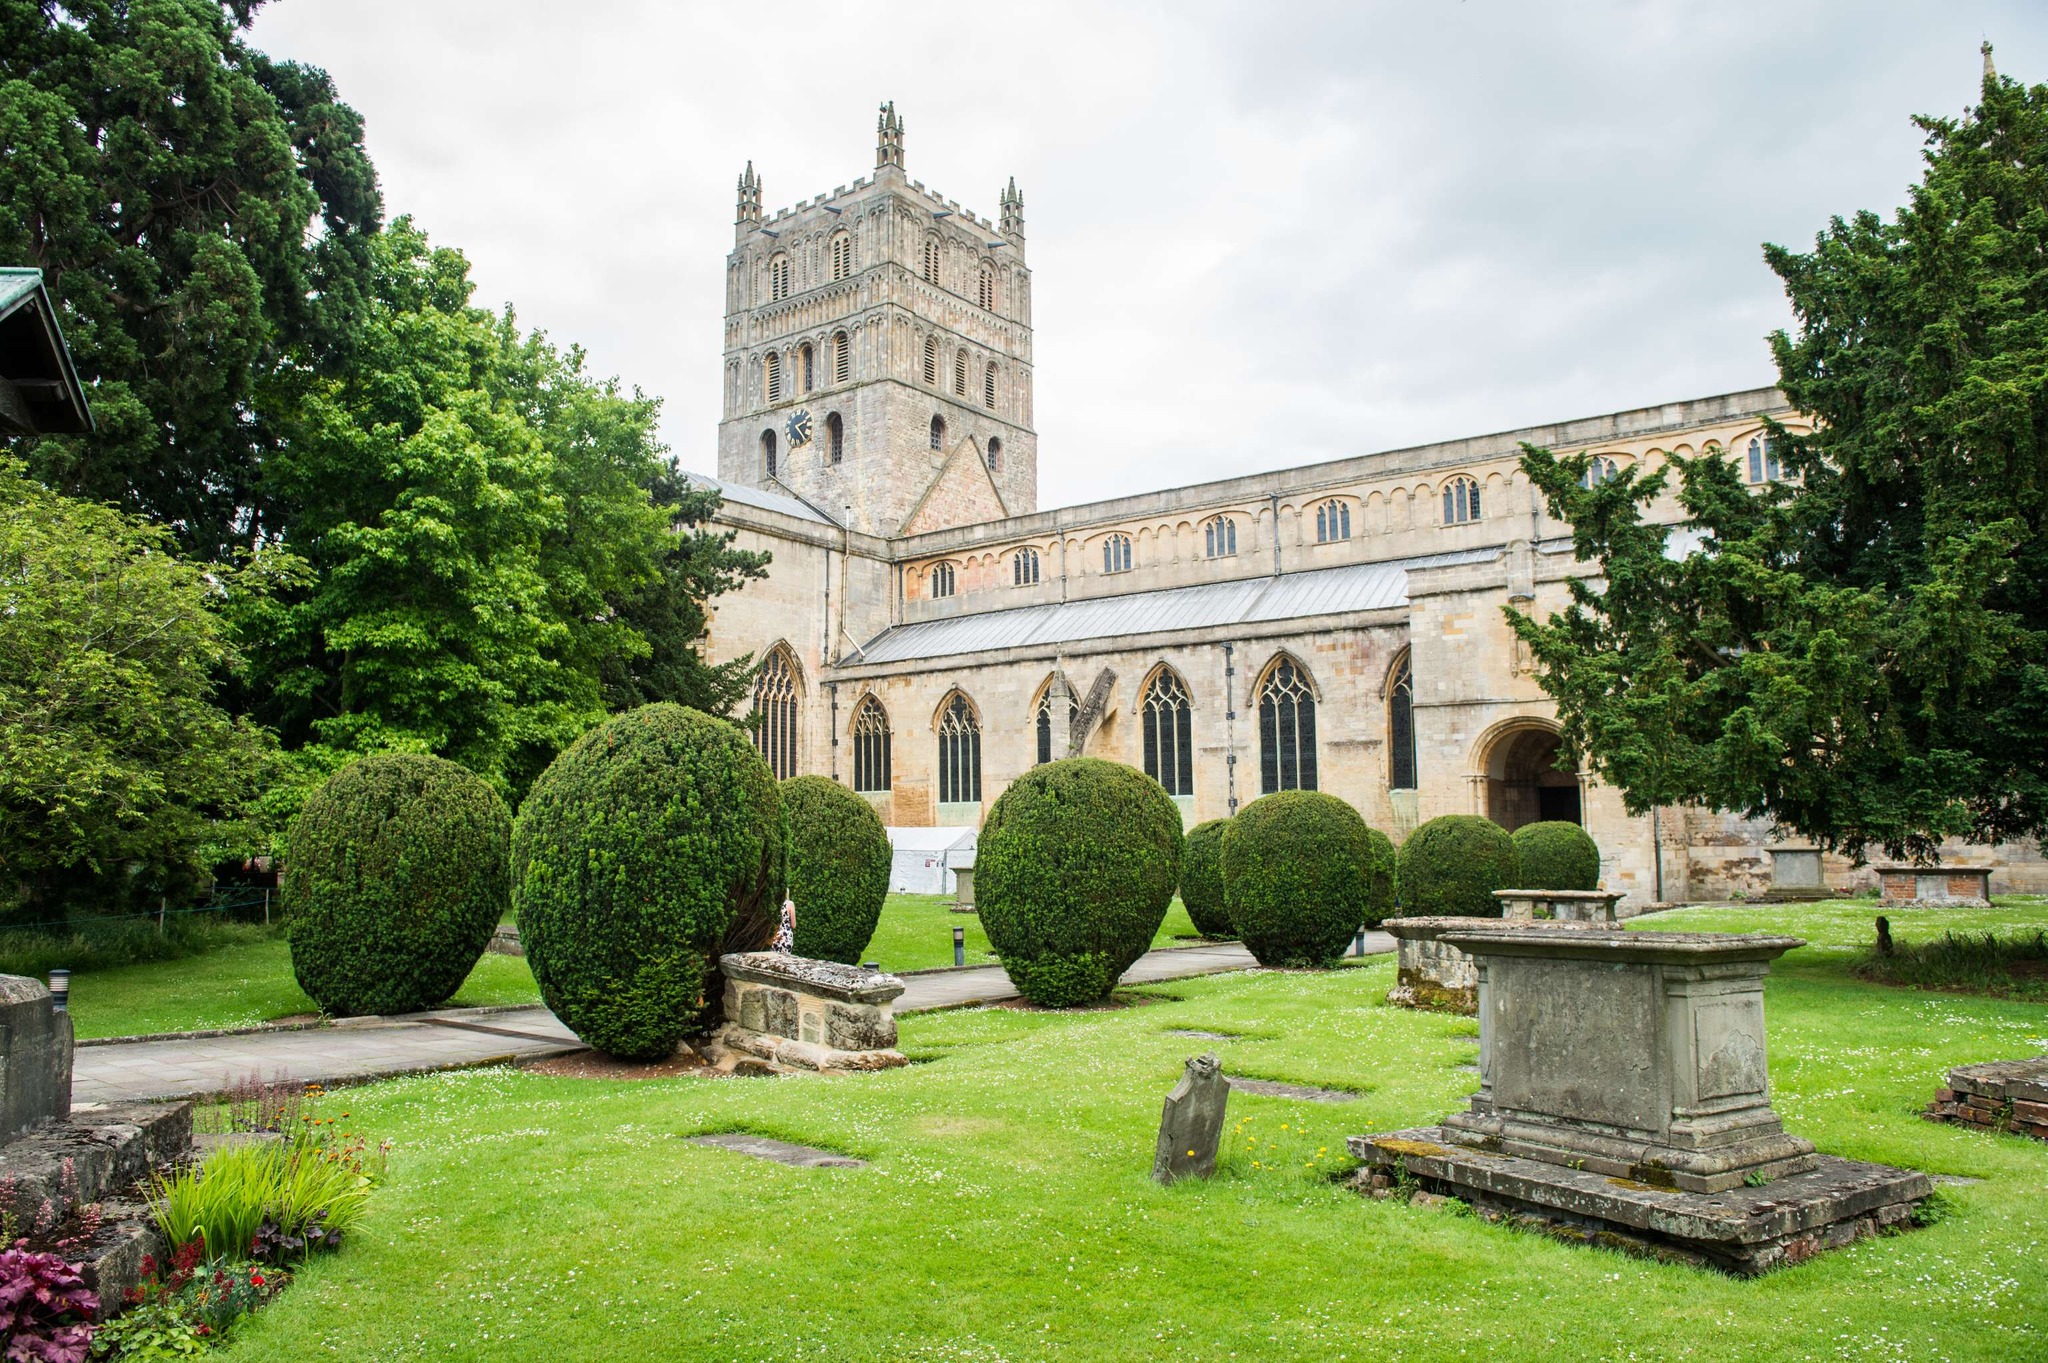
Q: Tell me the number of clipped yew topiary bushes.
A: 9